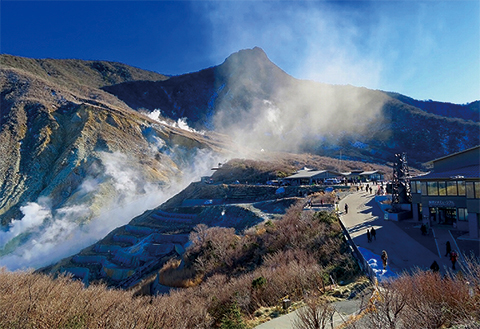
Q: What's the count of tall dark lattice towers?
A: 1